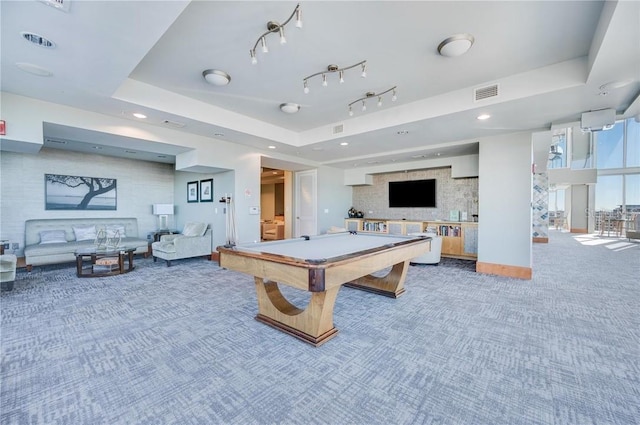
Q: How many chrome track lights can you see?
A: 3